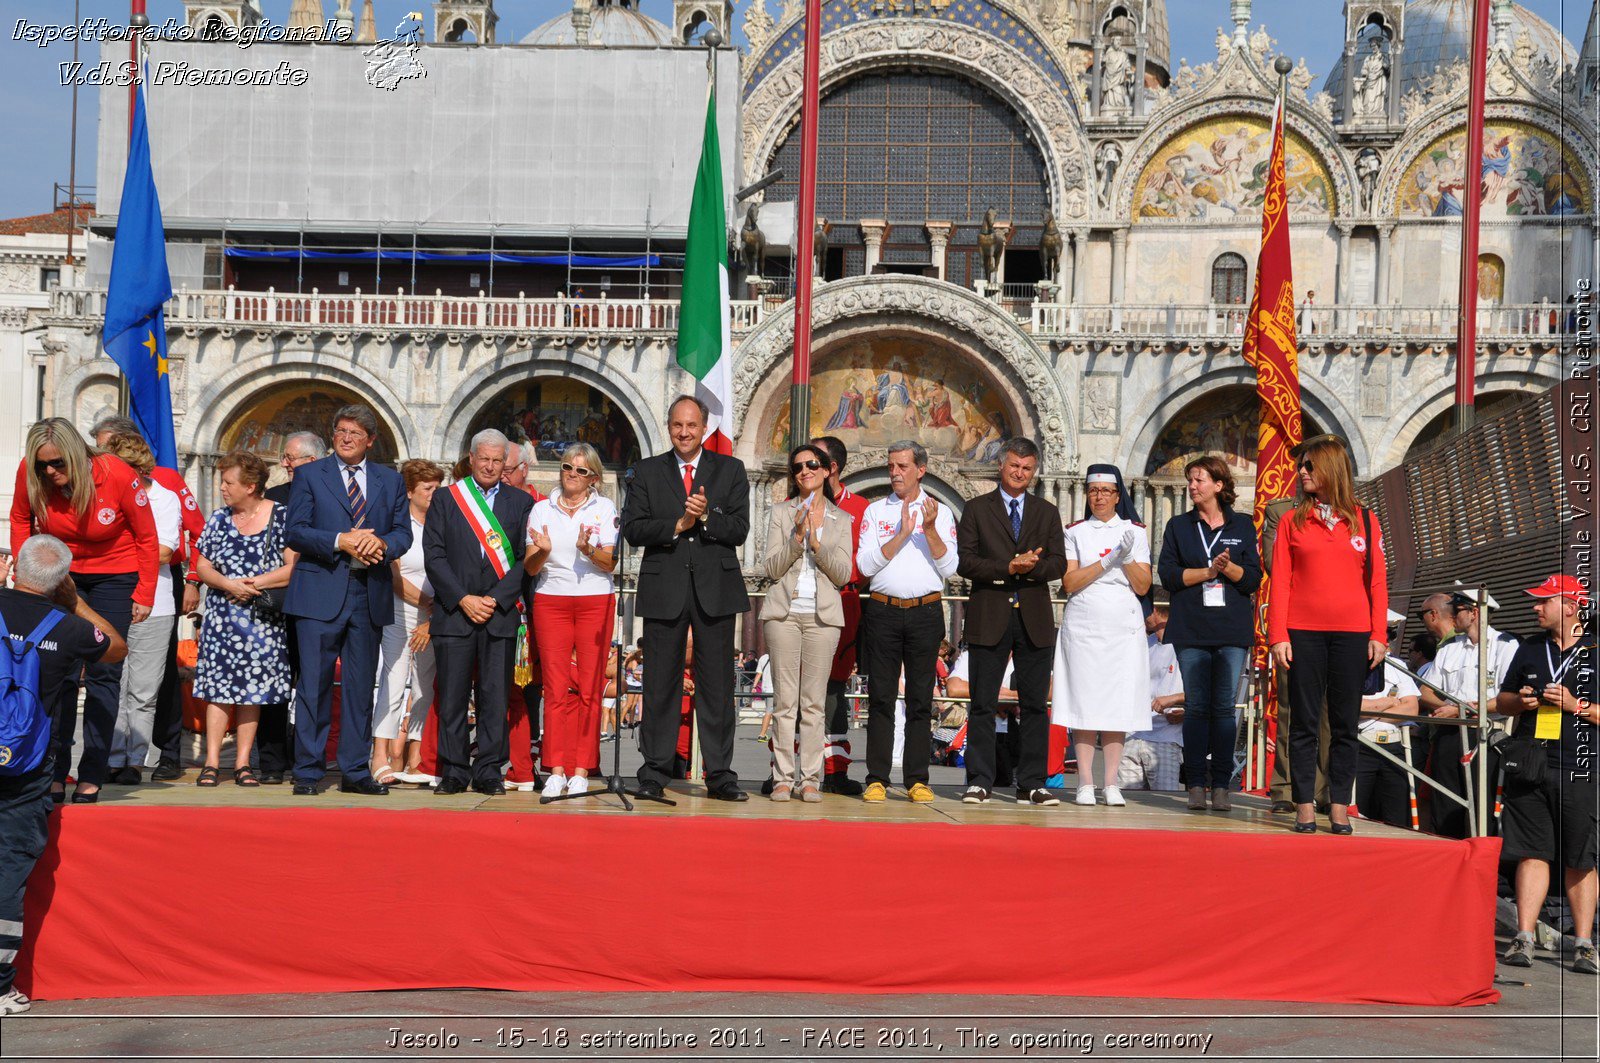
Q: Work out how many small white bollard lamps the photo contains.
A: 0